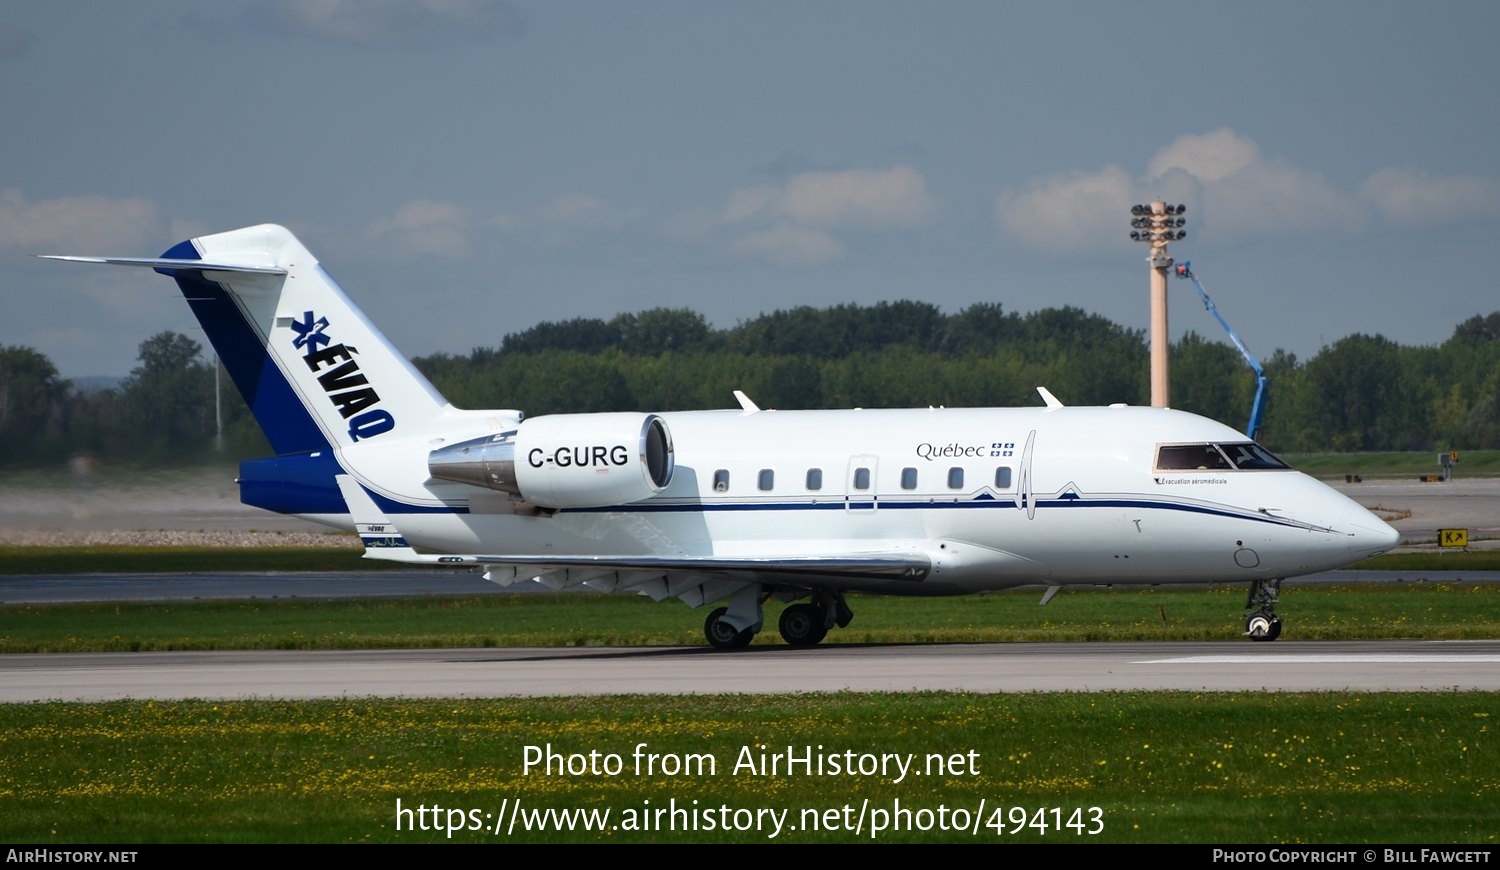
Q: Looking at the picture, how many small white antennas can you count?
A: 2